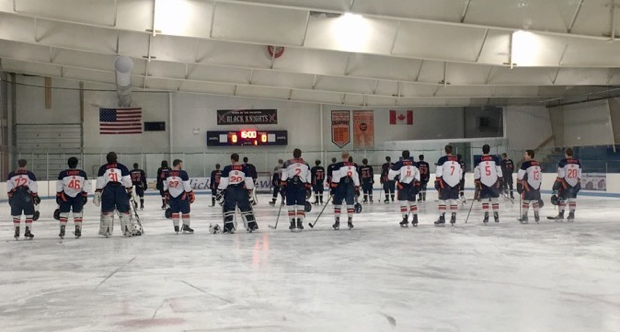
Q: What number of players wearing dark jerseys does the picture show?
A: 13